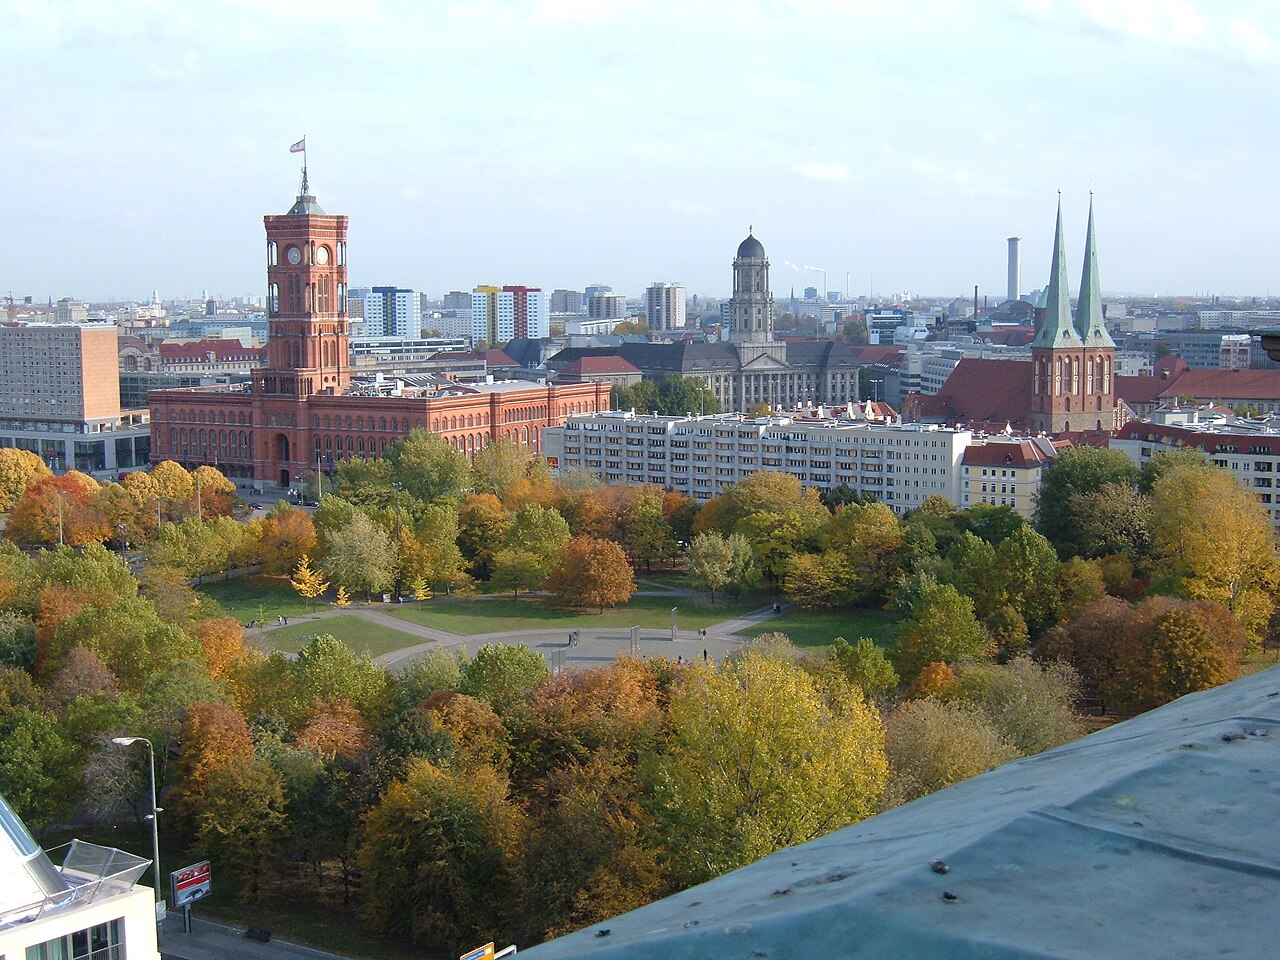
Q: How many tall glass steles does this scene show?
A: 3